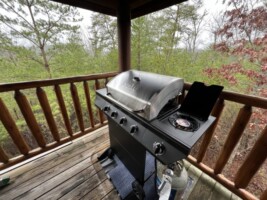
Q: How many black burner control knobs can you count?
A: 5